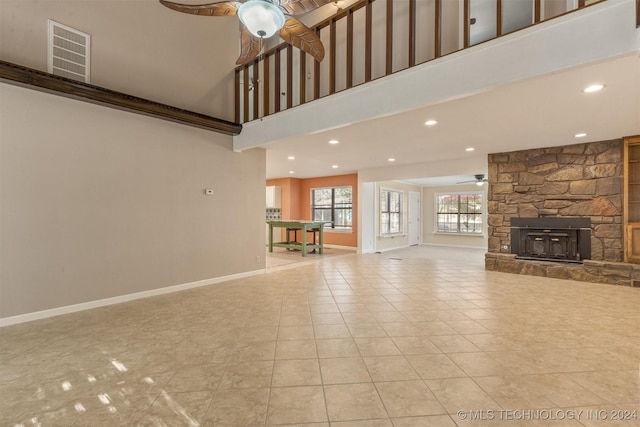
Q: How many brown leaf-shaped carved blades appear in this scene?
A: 4